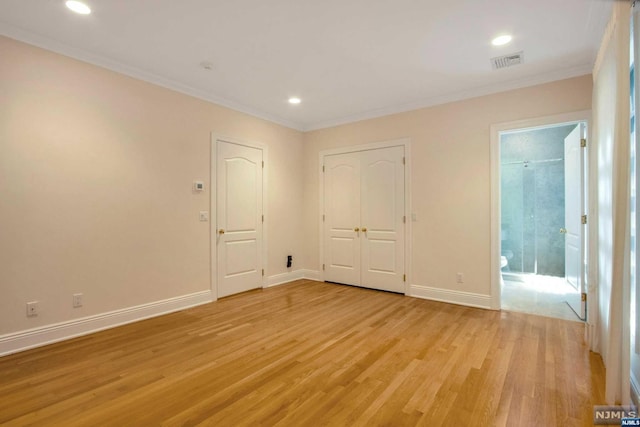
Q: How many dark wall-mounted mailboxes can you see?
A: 0